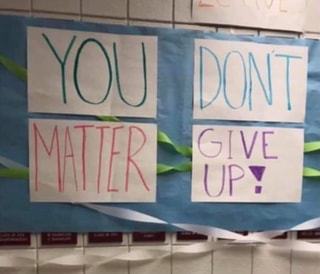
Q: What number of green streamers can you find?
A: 2